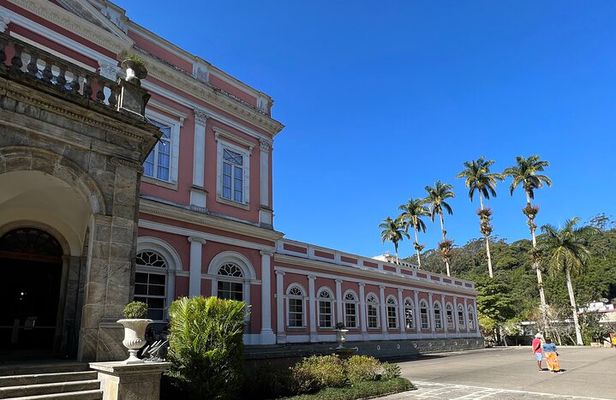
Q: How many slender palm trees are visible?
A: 6